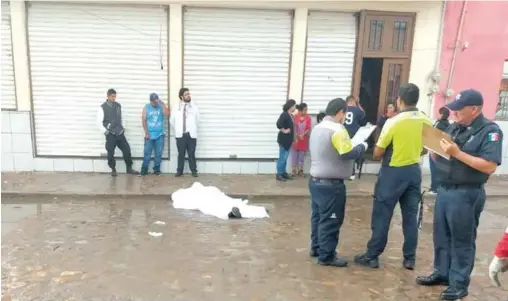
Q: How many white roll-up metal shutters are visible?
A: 4